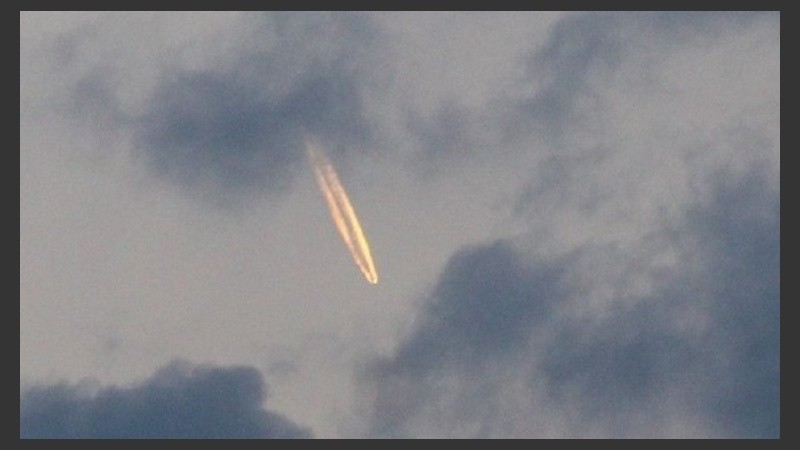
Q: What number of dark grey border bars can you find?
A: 4